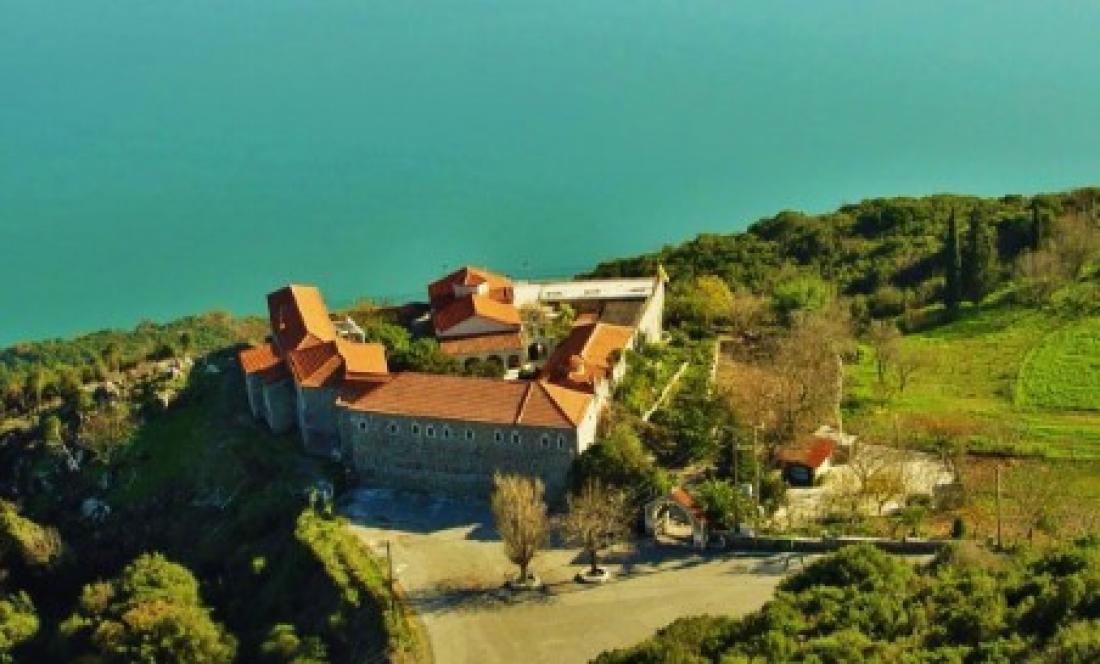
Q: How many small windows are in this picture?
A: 10